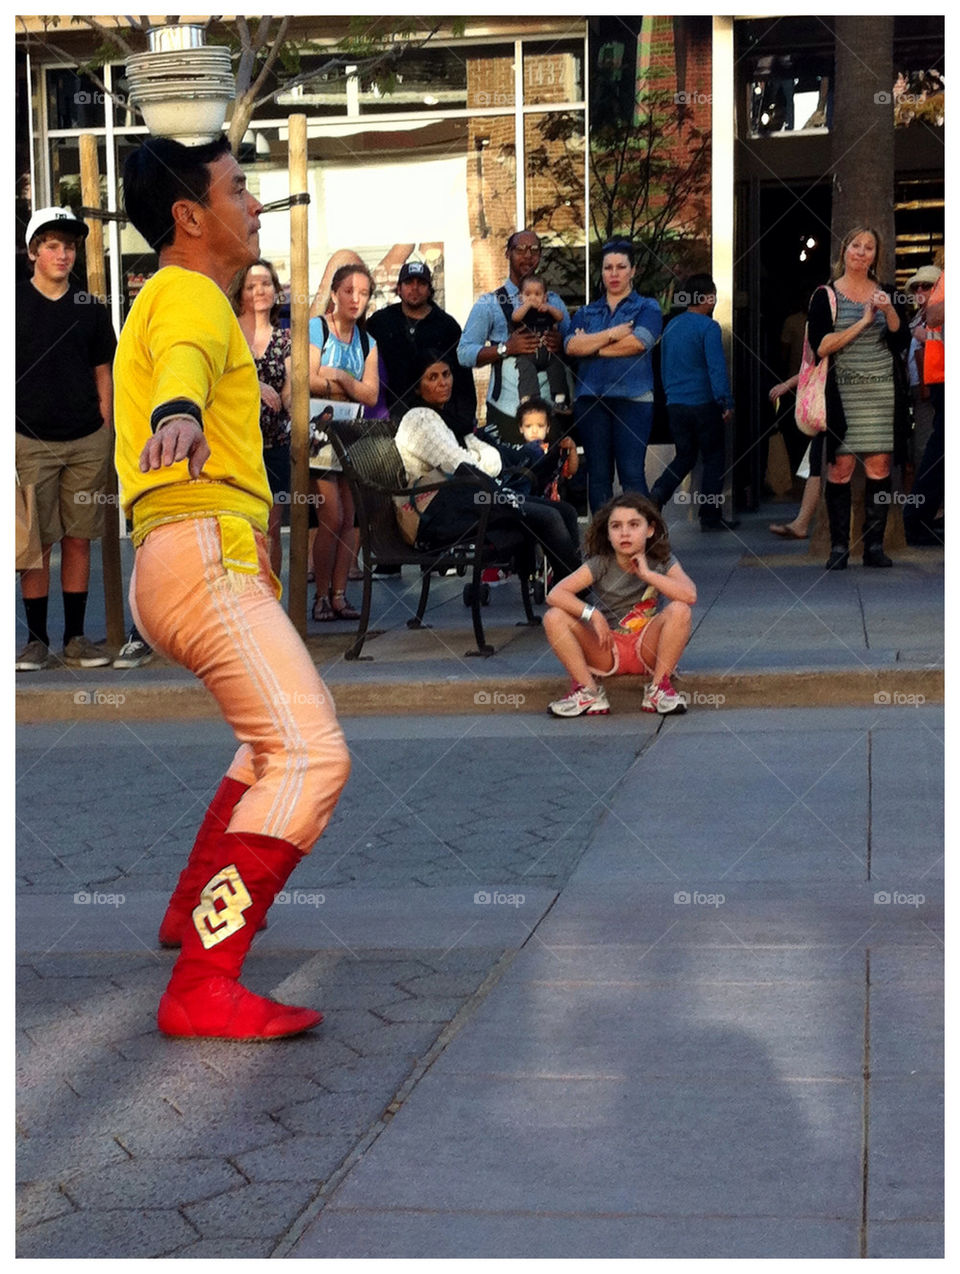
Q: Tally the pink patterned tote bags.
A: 1